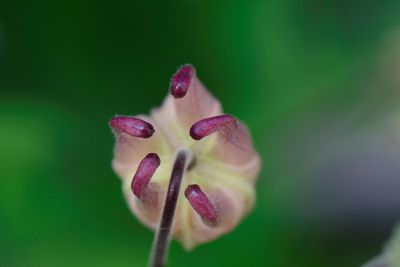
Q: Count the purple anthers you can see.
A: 5